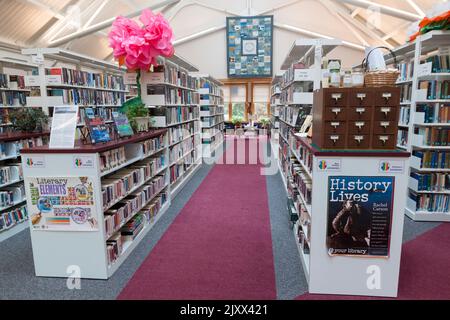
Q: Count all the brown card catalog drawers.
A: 12